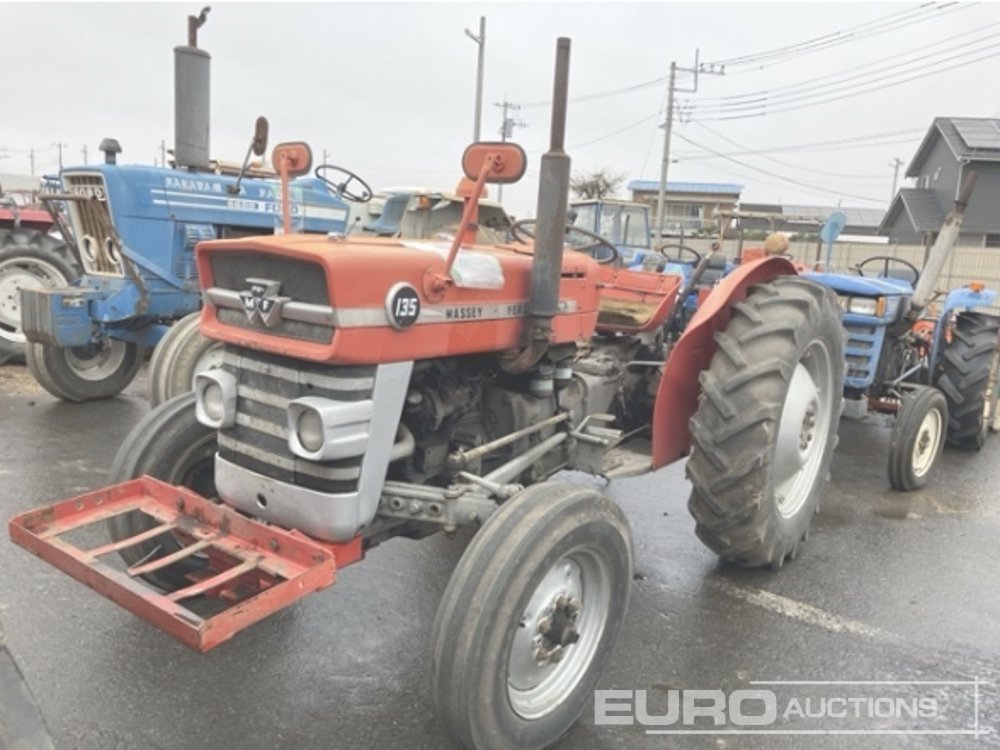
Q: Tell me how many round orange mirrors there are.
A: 2